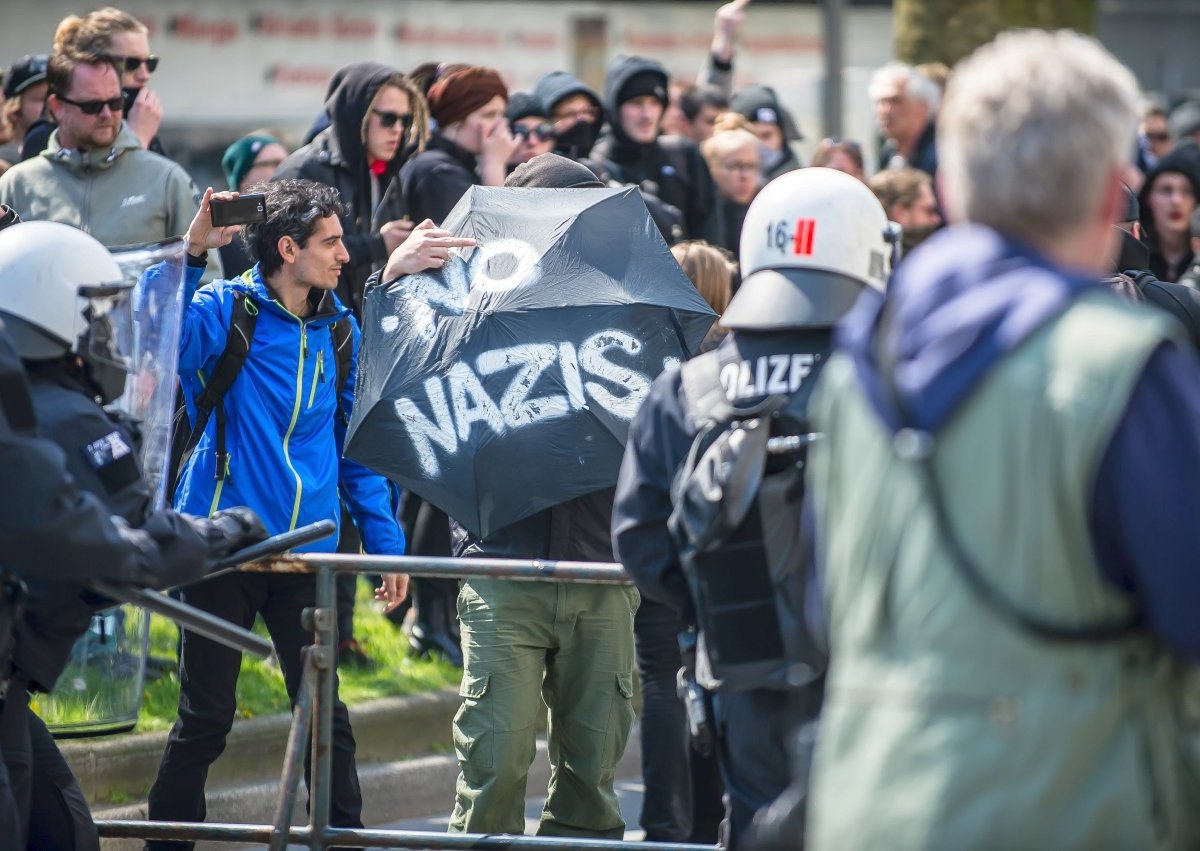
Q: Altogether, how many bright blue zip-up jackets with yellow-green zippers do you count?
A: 1